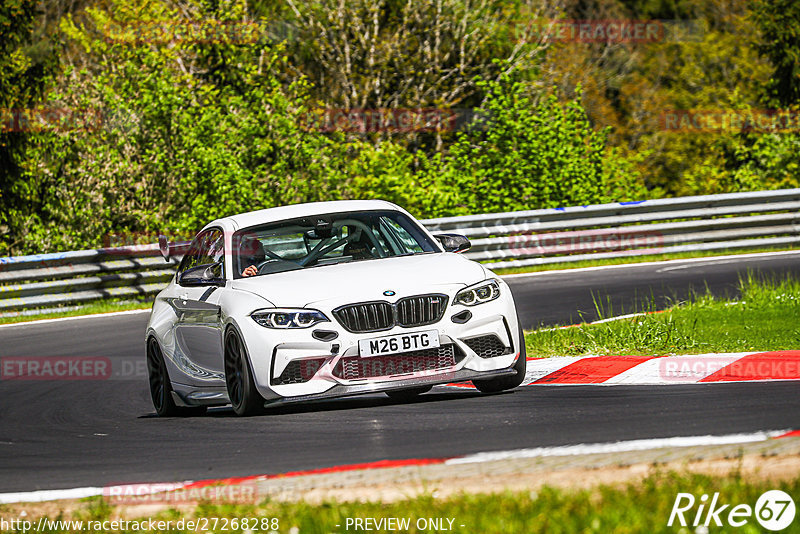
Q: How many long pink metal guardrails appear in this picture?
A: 0